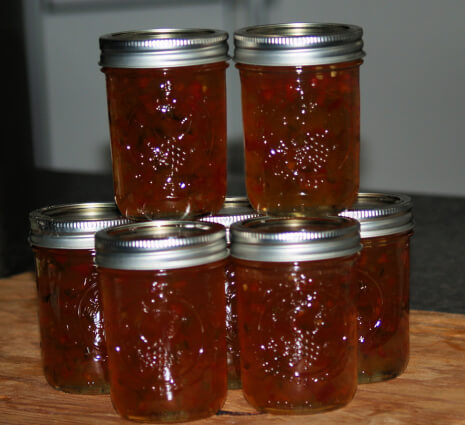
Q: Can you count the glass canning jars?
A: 7